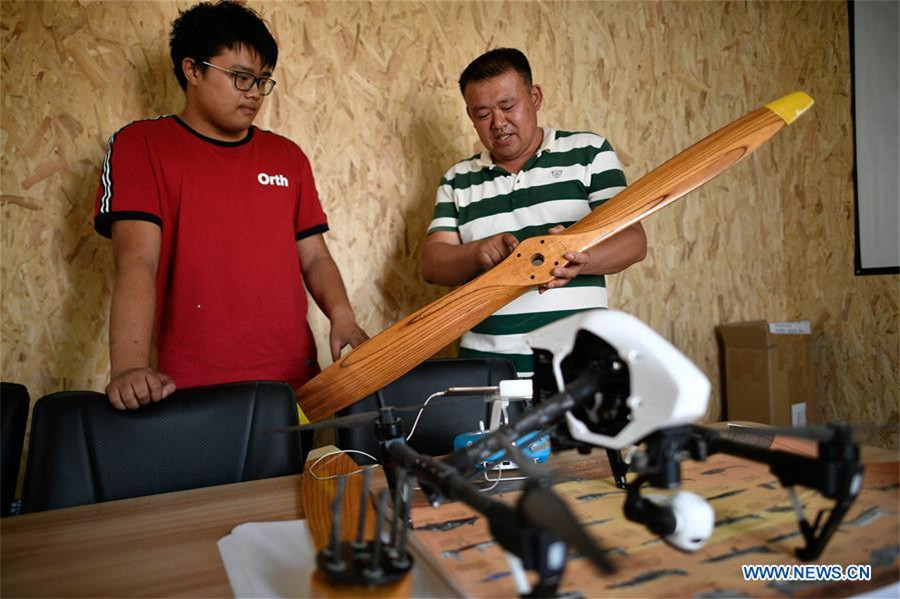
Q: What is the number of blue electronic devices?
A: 1